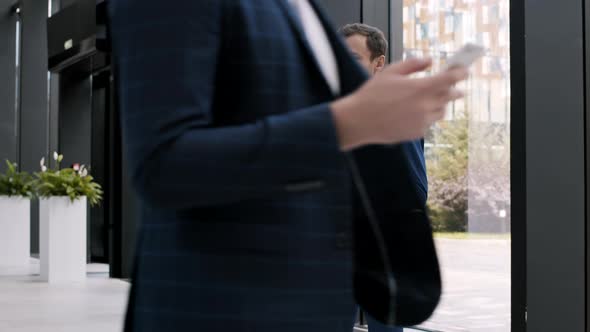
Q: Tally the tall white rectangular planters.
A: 2